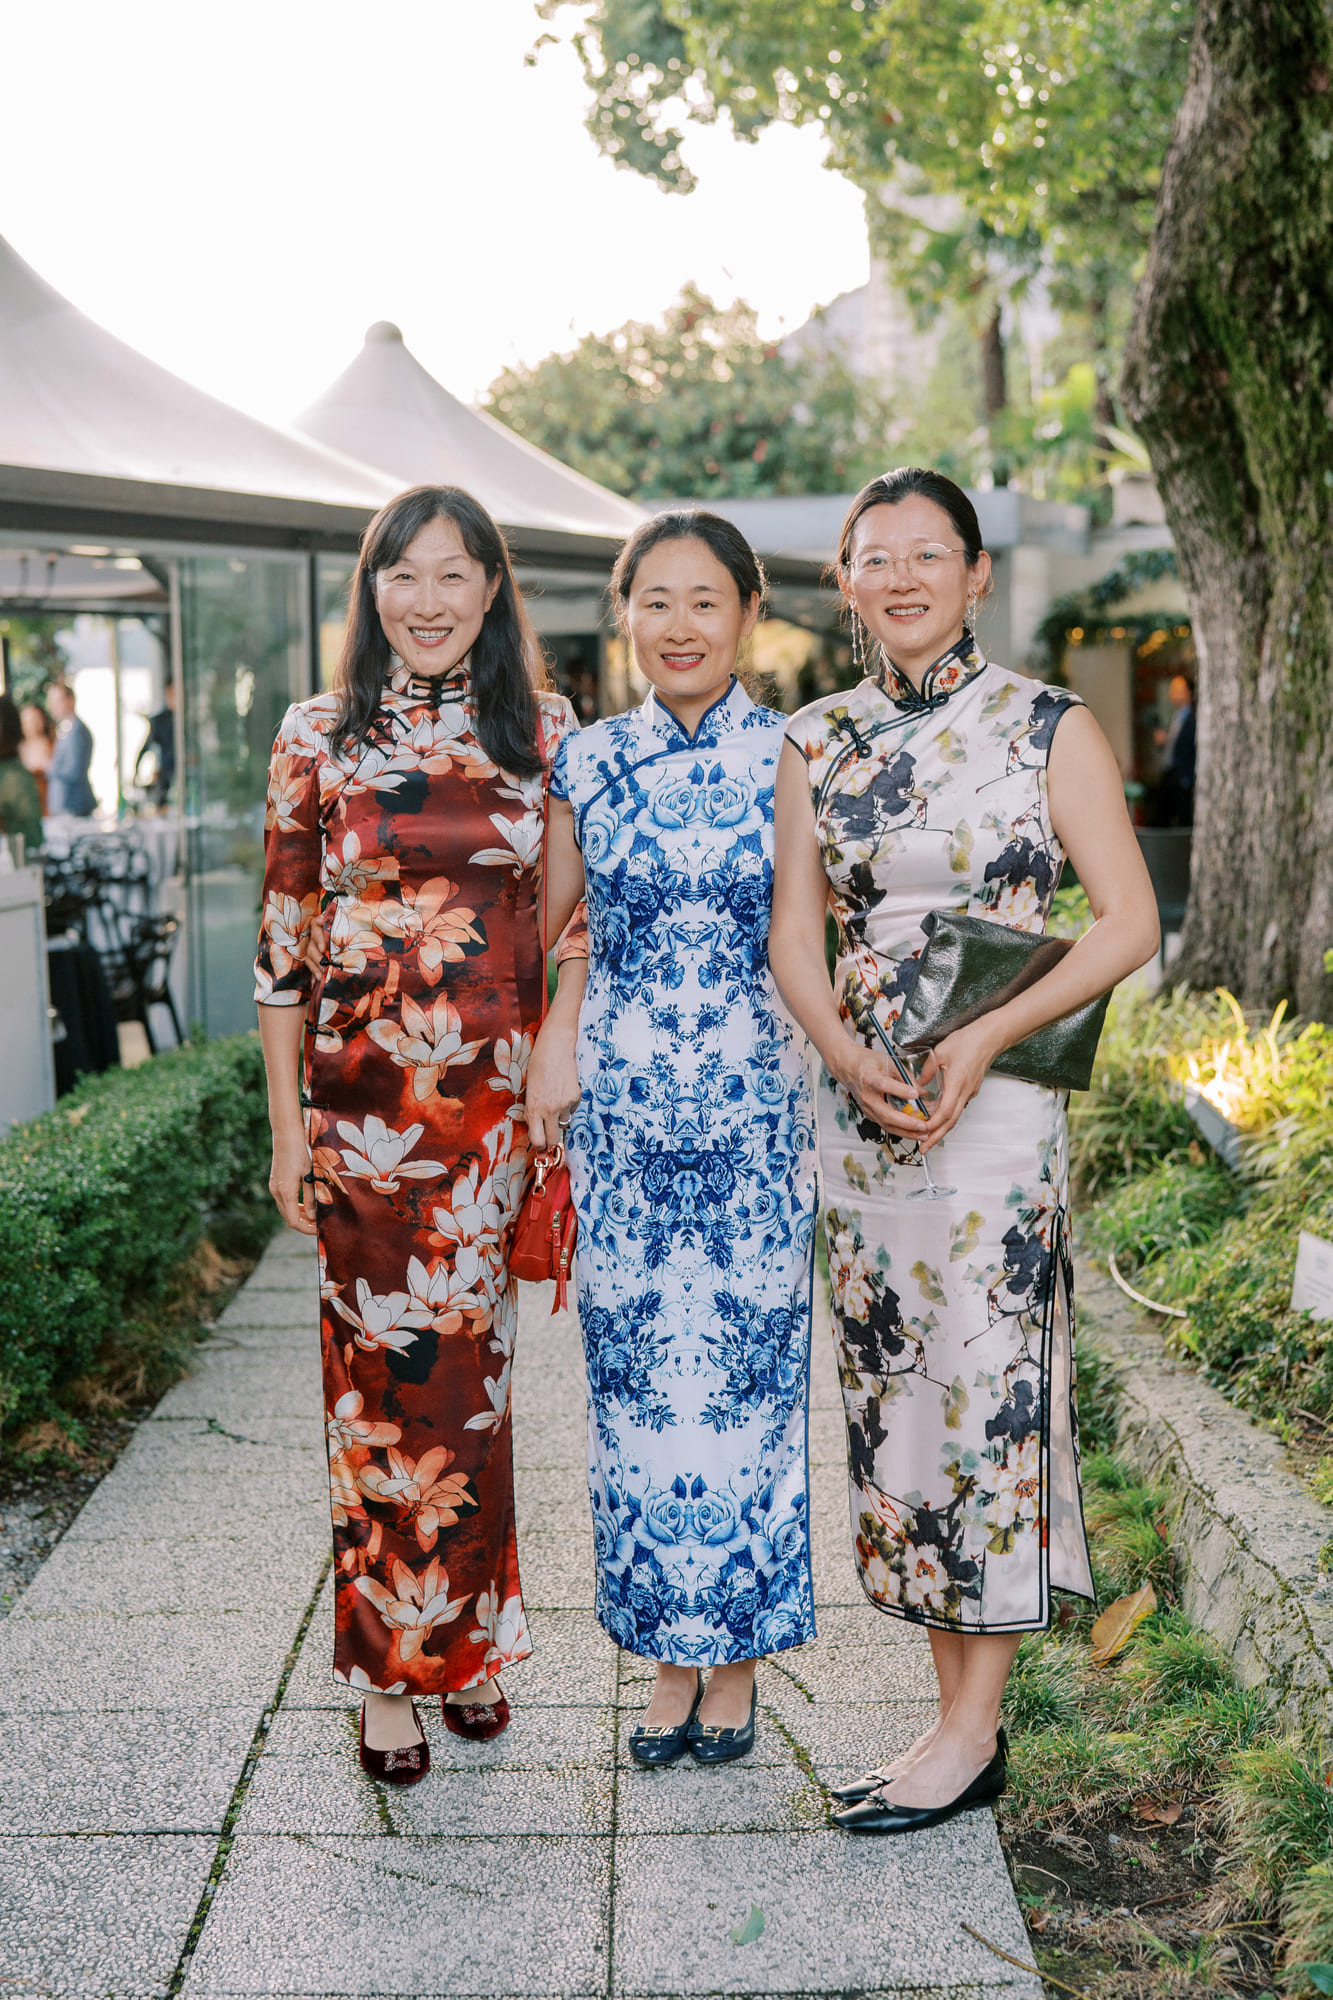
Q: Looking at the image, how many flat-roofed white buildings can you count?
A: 1